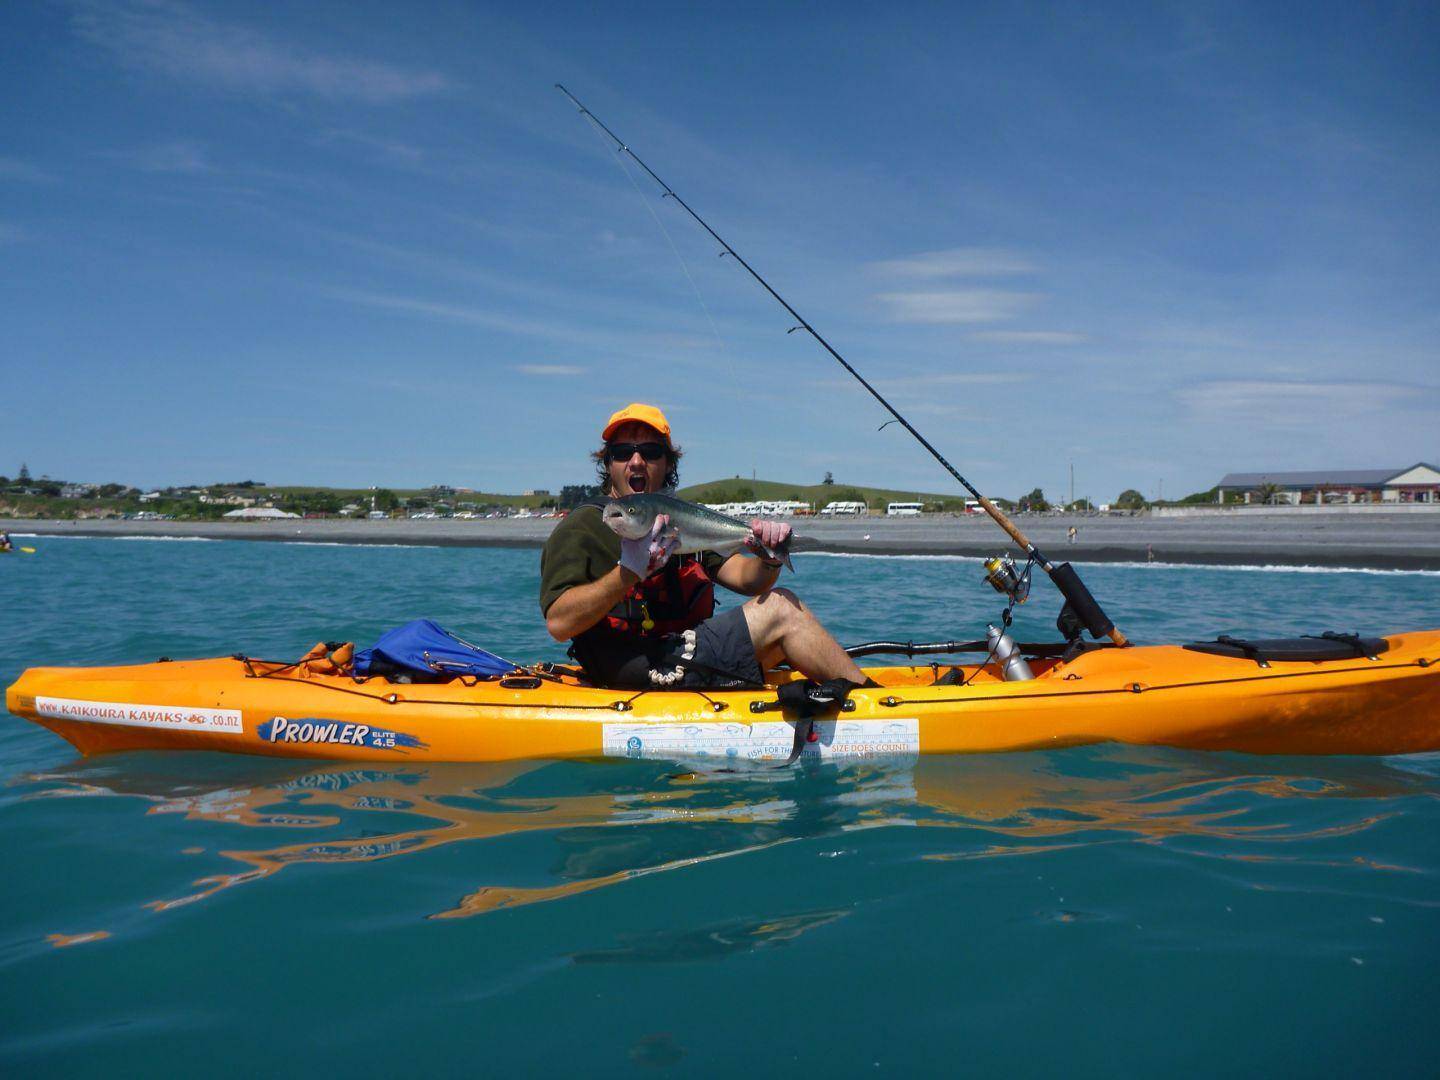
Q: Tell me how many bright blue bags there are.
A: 1